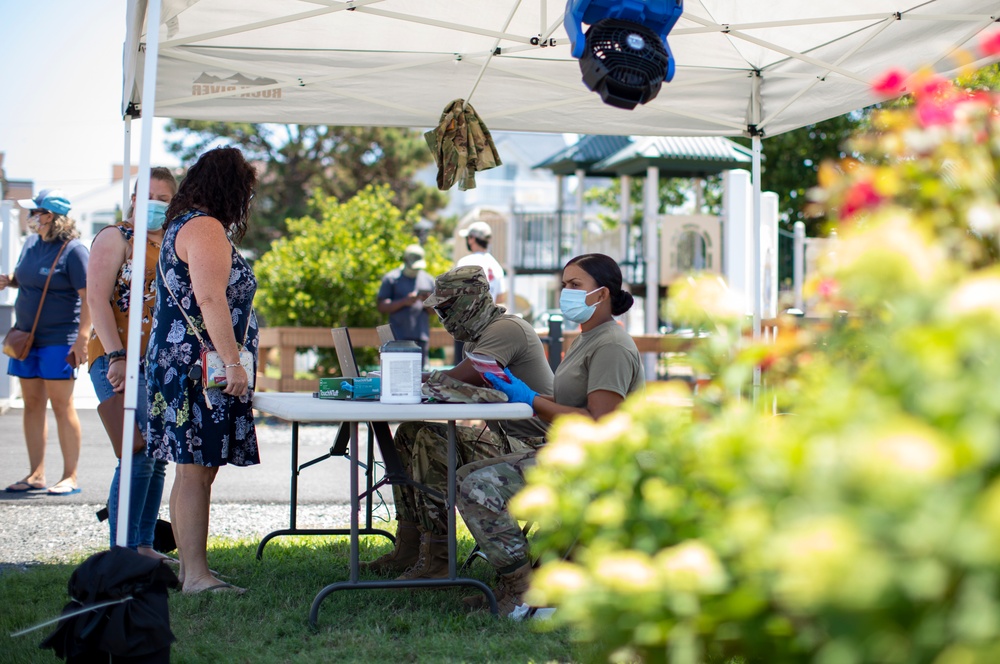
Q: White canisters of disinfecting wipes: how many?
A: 1